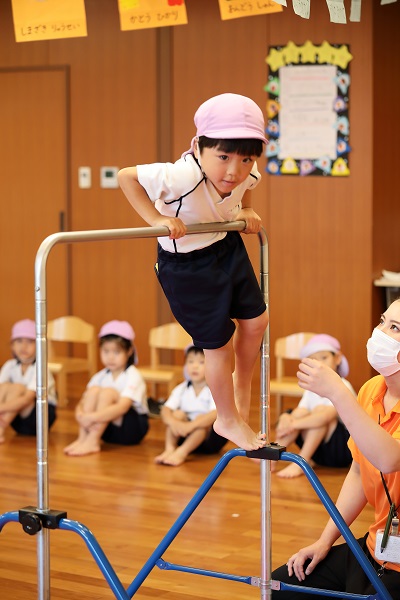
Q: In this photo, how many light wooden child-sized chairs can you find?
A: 3